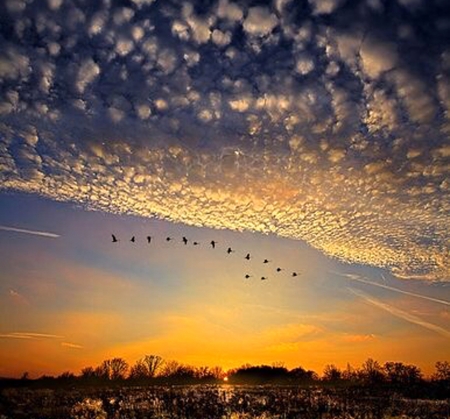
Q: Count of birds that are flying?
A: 14